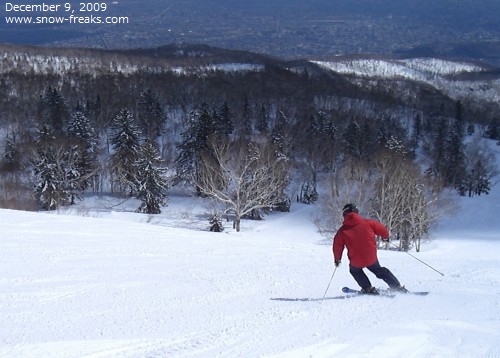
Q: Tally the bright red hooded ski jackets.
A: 1